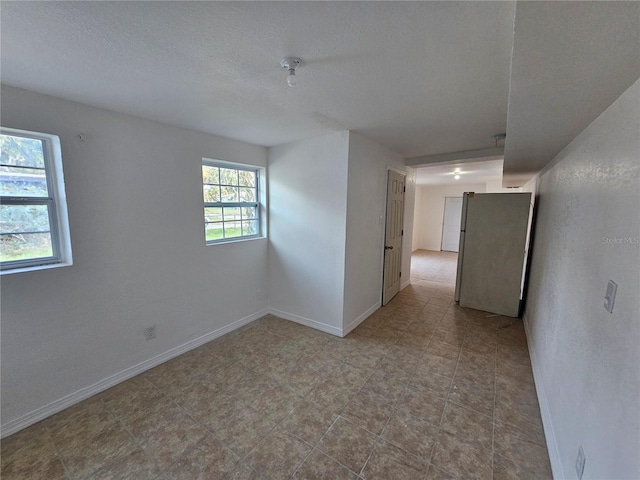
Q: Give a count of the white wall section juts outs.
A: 1